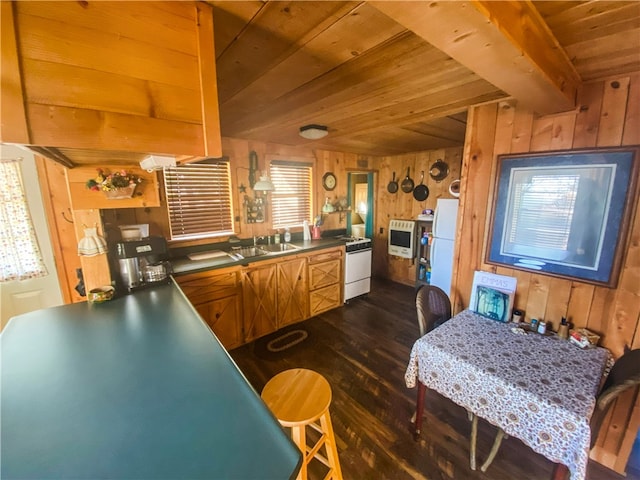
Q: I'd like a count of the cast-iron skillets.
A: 3